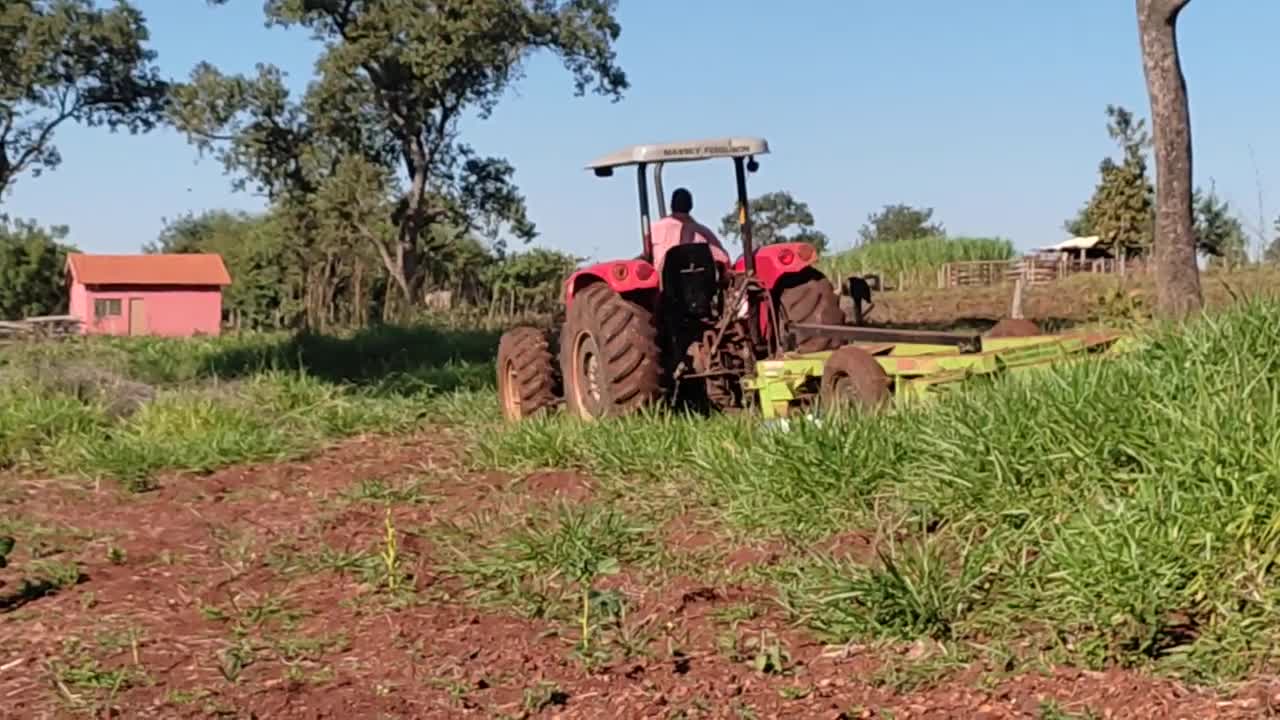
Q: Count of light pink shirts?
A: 1